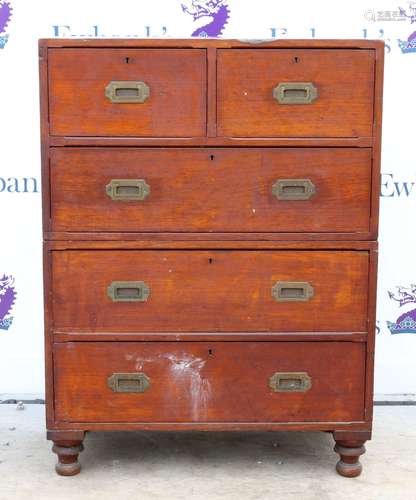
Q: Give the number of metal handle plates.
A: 8